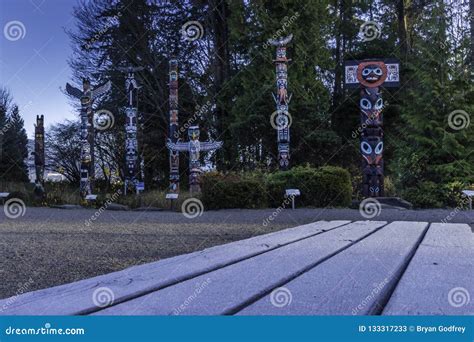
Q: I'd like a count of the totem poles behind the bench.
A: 7